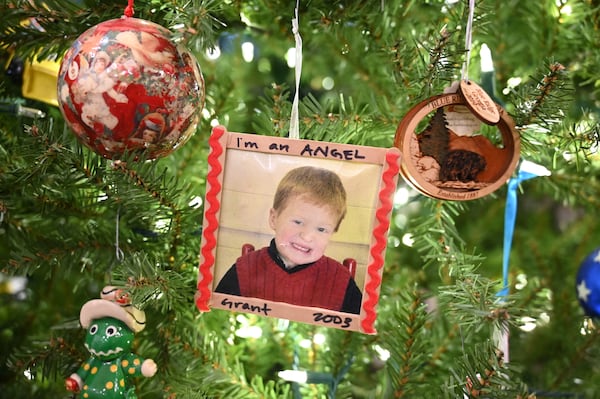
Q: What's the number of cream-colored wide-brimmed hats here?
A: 1